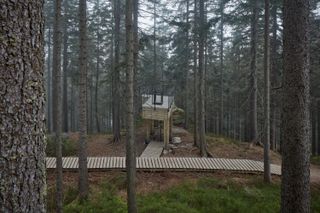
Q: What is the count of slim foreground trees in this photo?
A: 4